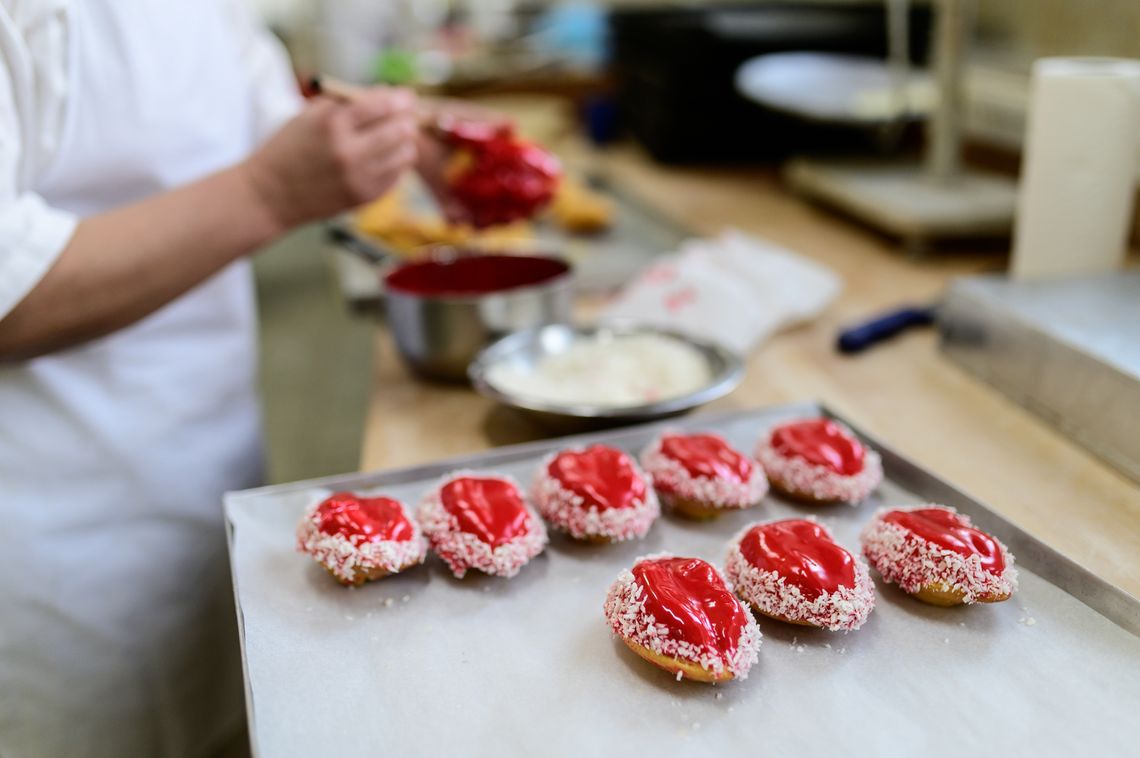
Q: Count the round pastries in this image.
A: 8